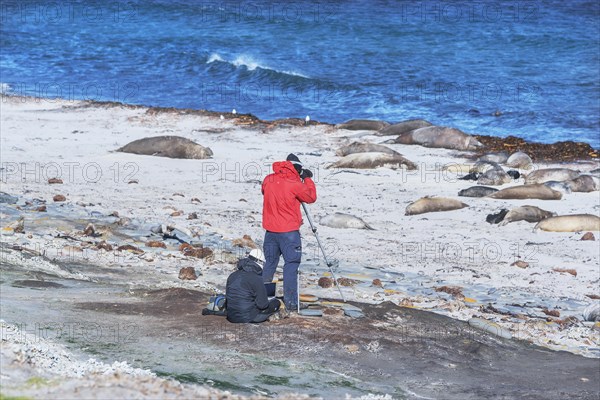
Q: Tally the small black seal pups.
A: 3